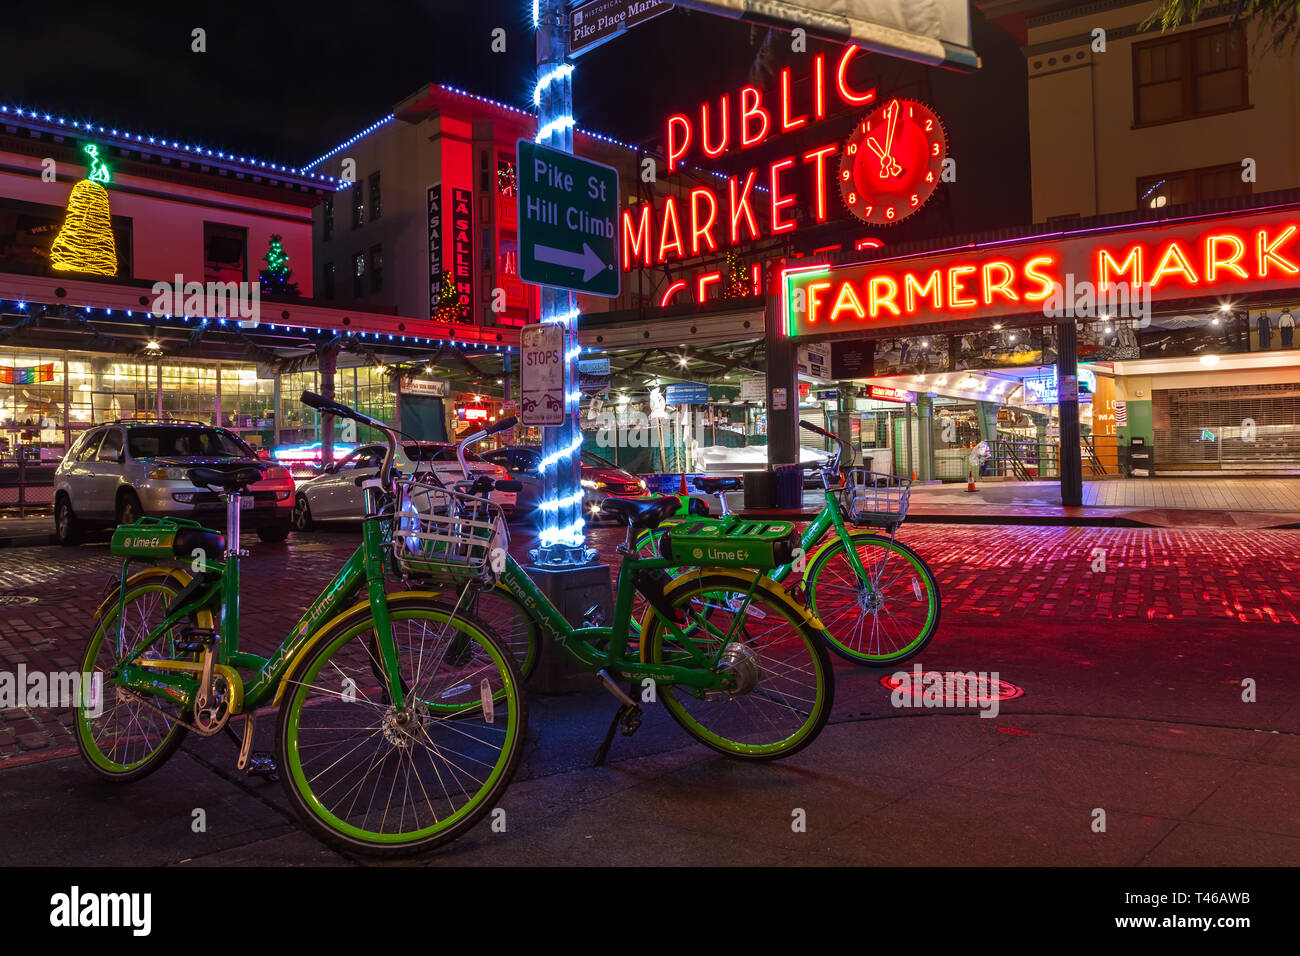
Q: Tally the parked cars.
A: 3